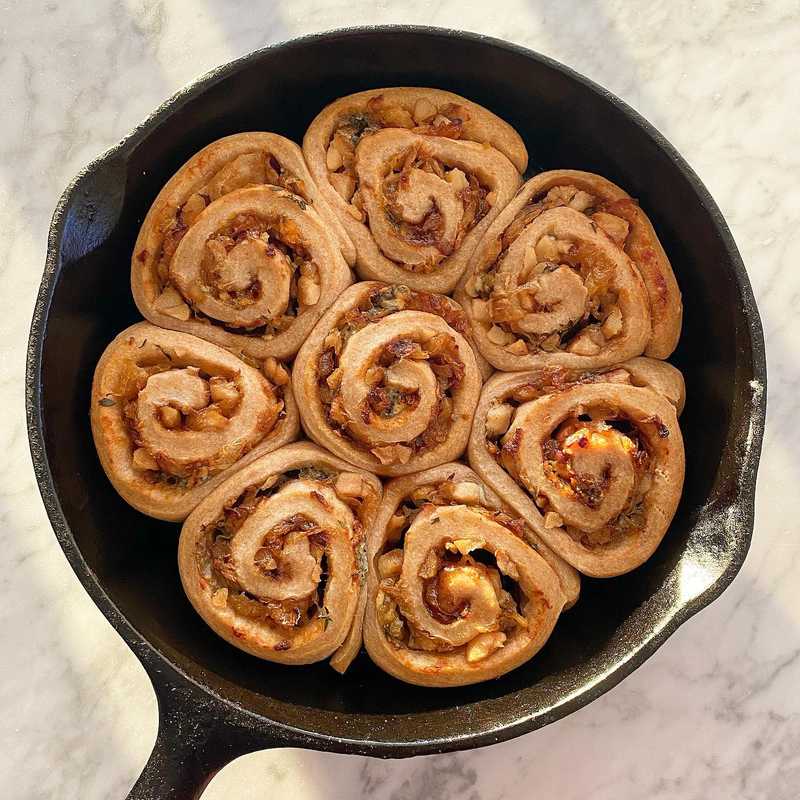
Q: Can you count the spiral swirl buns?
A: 8